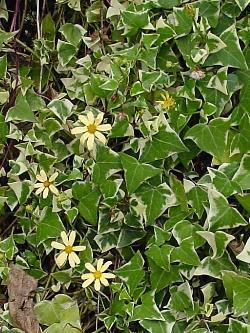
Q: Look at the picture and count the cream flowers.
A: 4